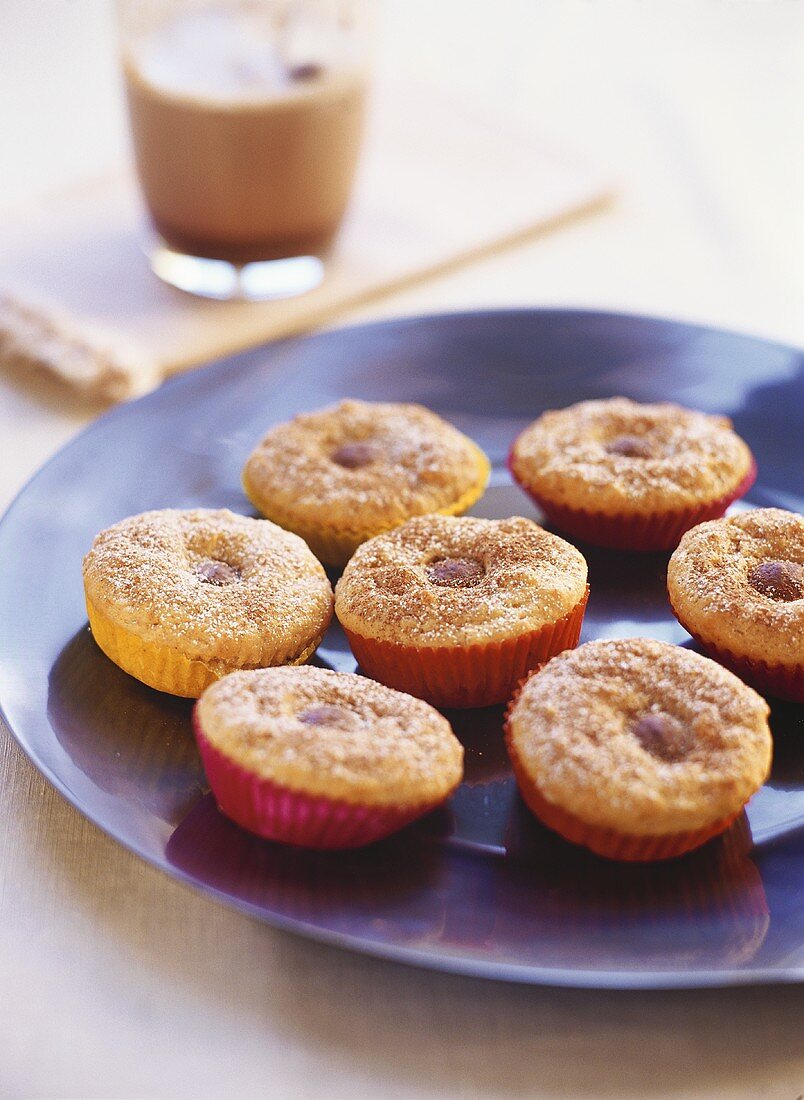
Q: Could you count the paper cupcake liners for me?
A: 7